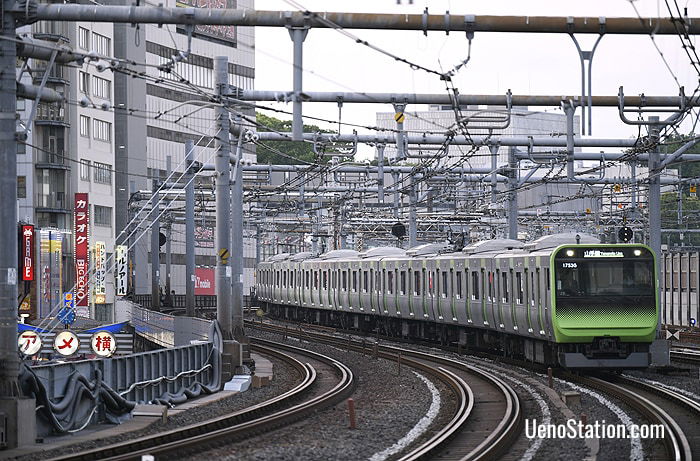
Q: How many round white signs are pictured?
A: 3